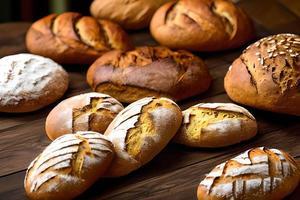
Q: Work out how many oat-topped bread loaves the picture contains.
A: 1